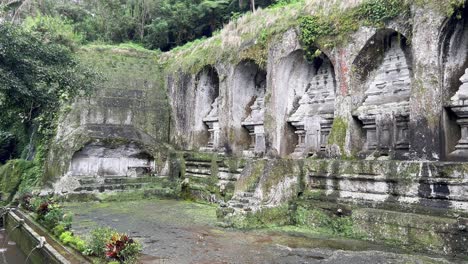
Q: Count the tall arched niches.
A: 5